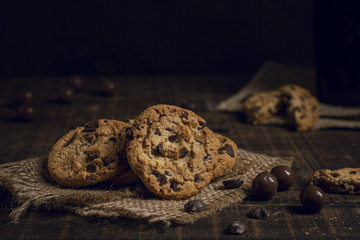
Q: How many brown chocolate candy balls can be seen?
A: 8